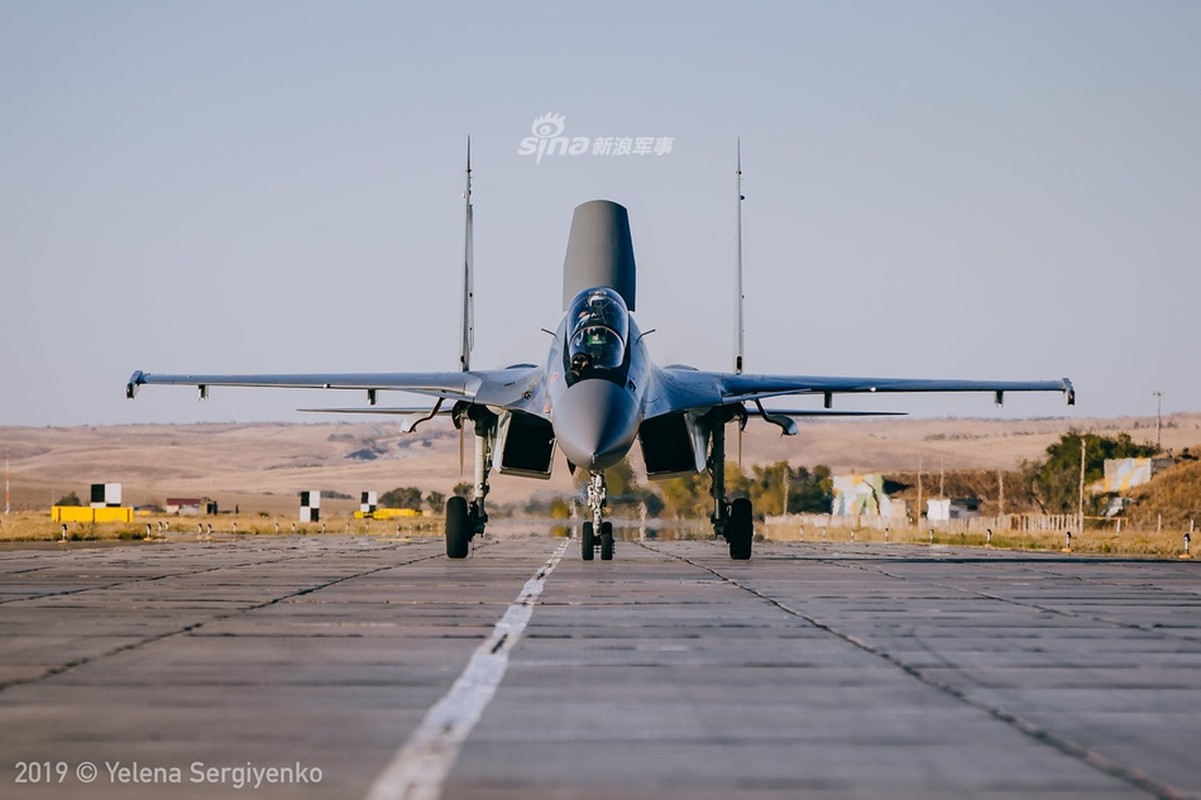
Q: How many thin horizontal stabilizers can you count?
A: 2